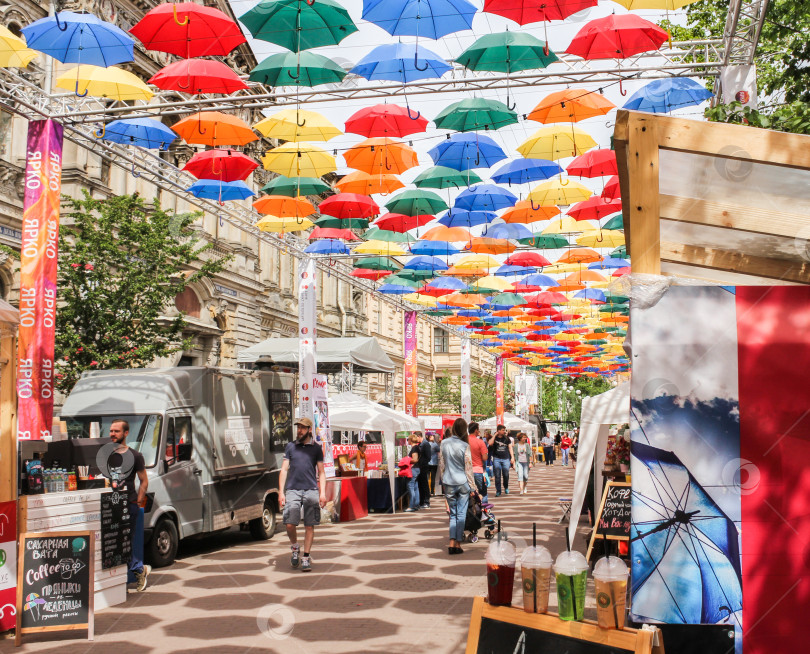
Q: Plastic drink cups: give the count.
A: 4